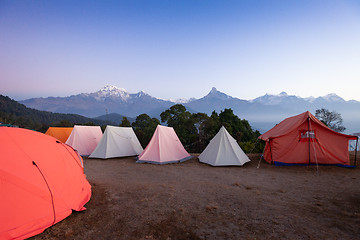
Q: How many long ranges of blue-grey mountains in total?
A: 1